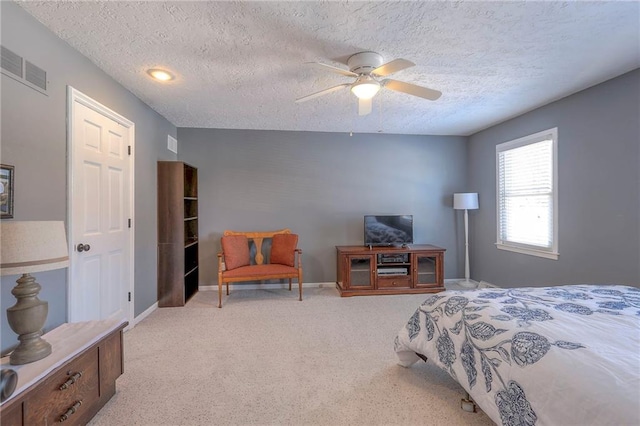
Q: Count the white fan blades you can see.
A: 5